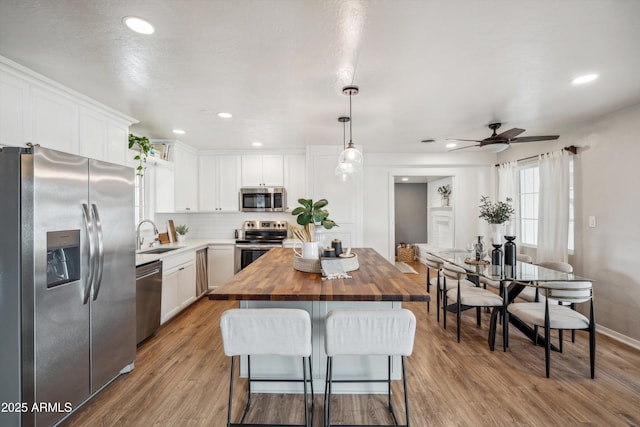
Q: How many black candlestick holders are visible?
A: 2